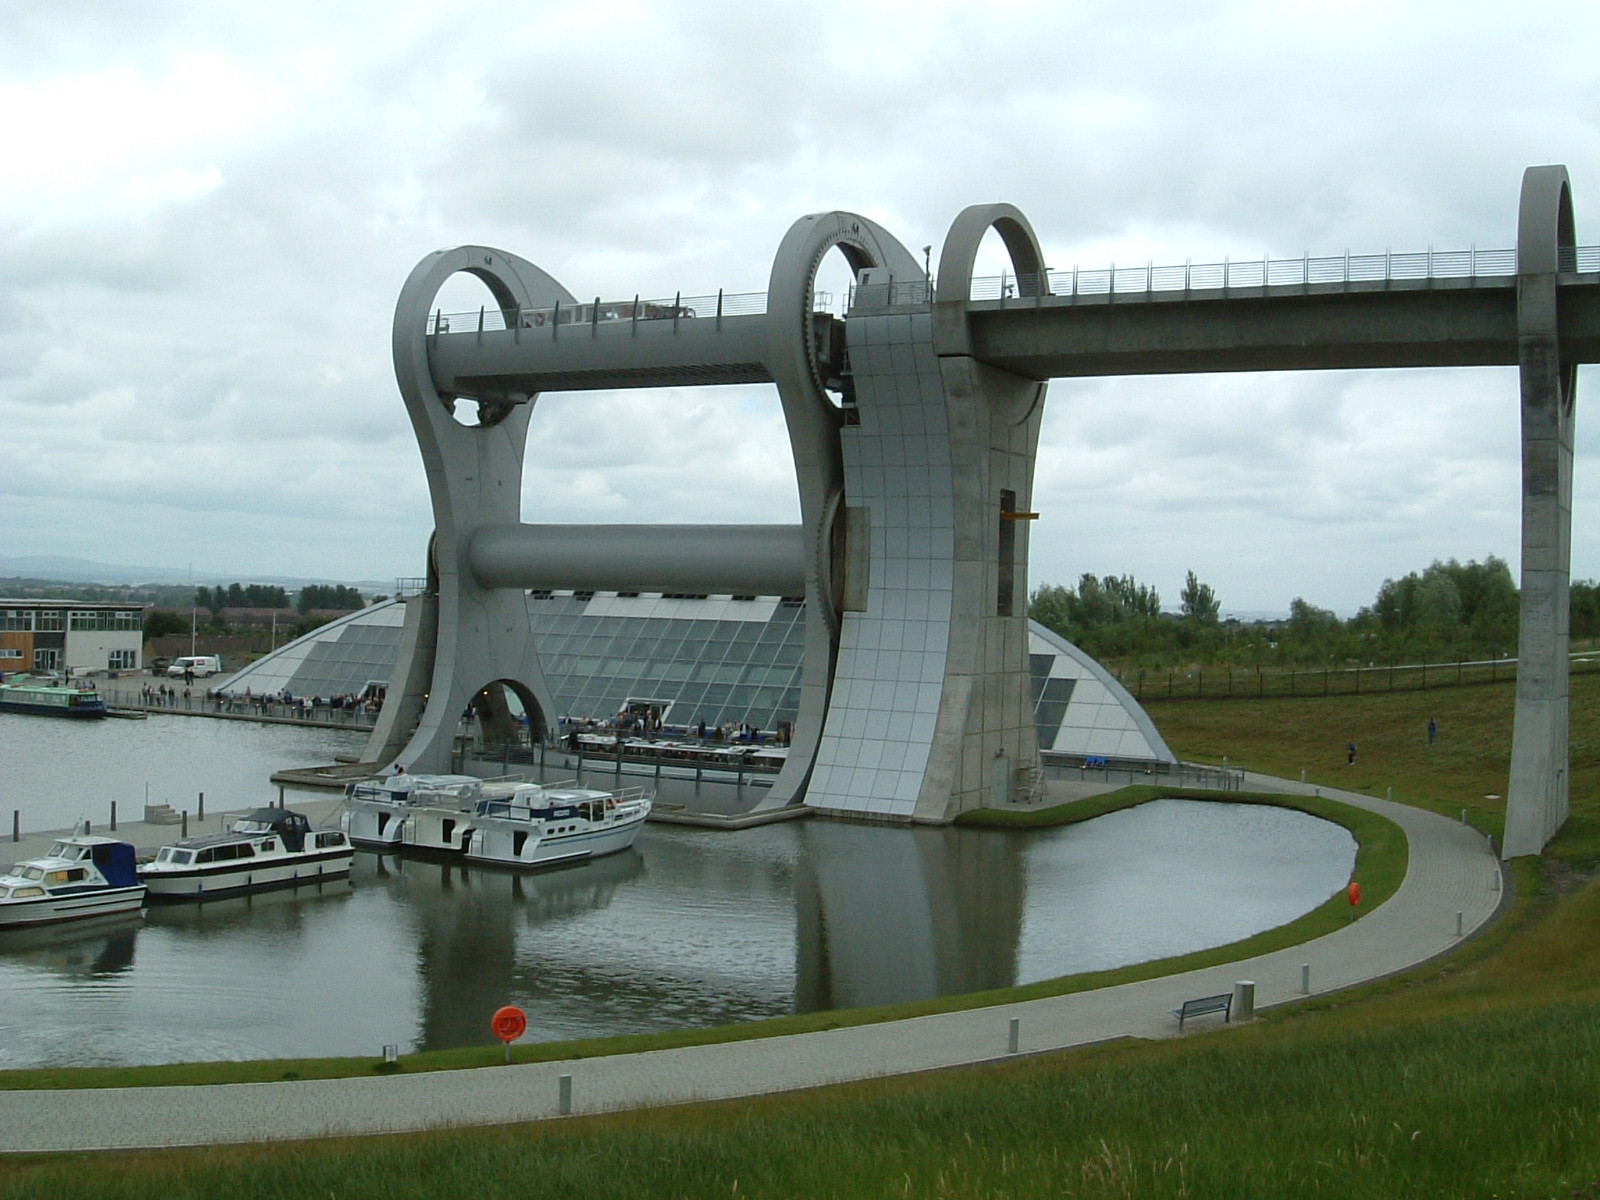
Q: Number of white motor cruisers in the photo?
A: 5